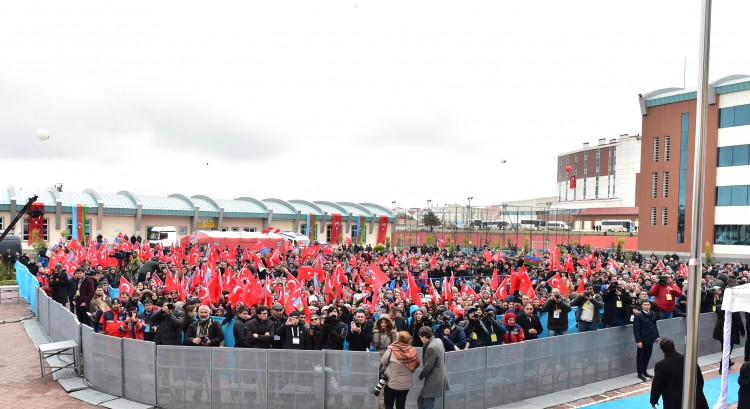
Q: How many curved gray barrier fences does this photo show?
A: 1